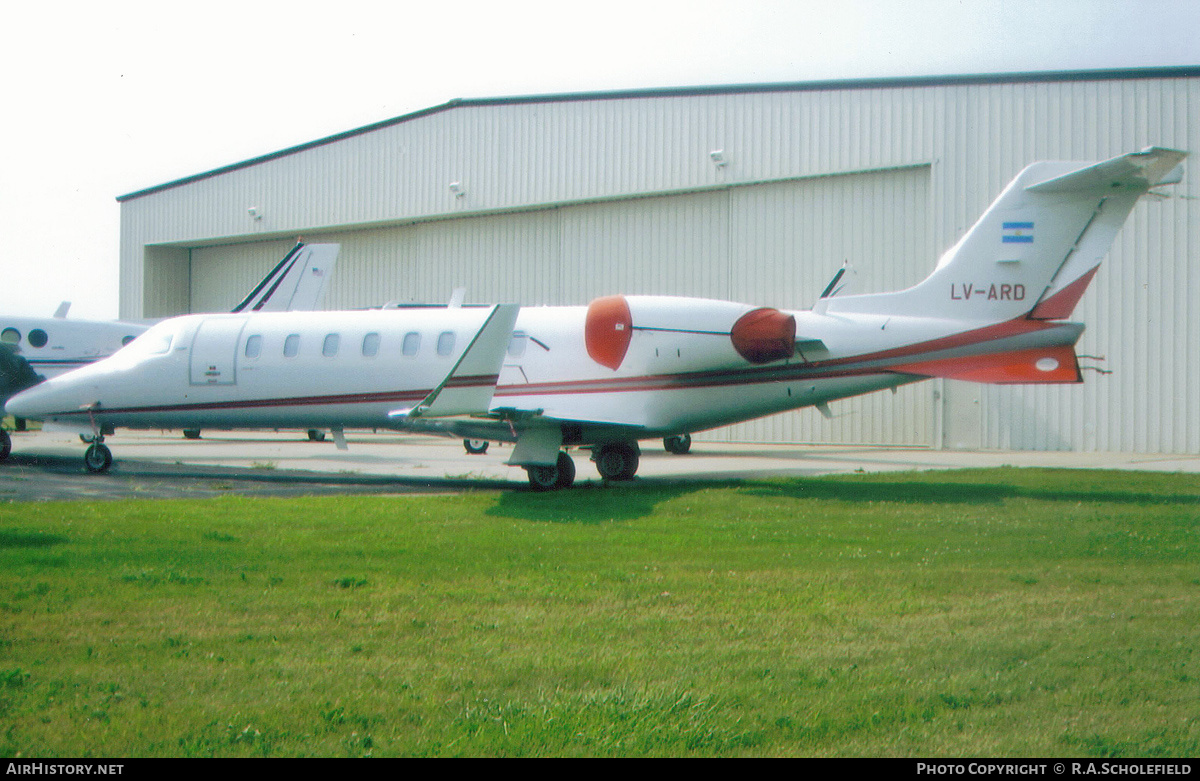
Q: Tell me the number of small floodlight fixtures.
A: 3